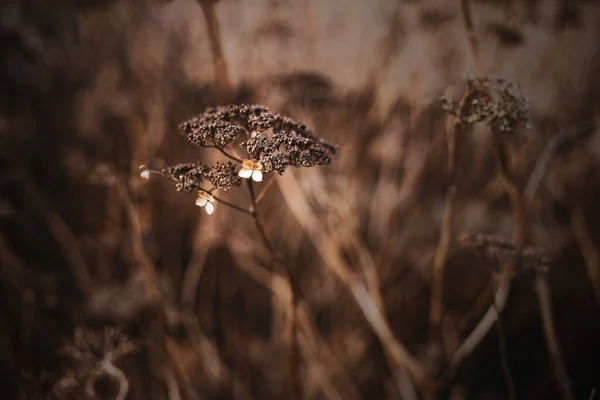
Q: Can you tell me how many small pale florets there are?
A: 3